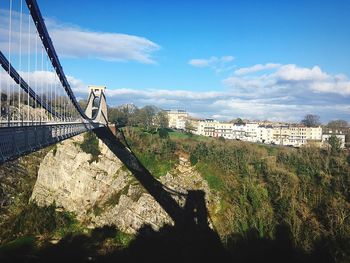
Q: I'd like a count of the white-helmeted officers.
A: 0